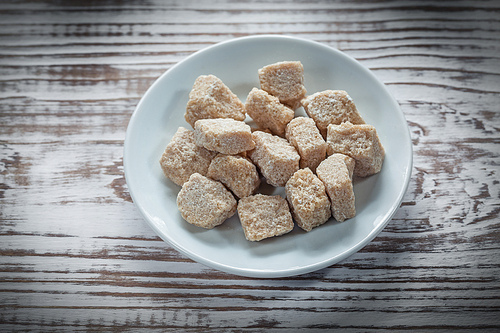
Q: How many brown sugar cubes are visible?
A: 14